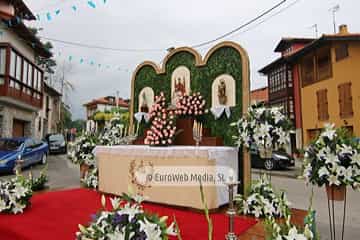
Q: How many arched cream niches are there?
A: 3